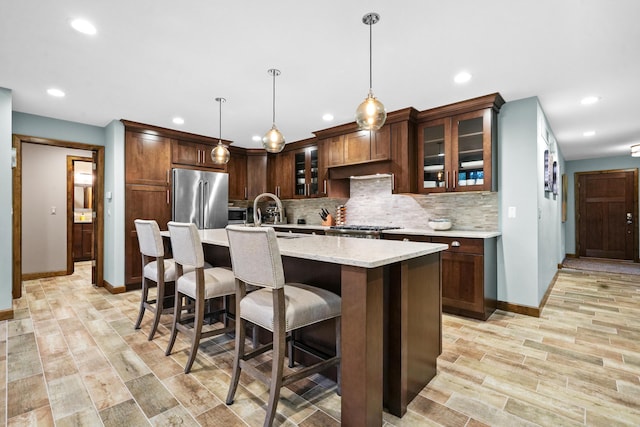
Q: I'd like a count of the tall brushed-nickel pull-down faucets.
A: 1